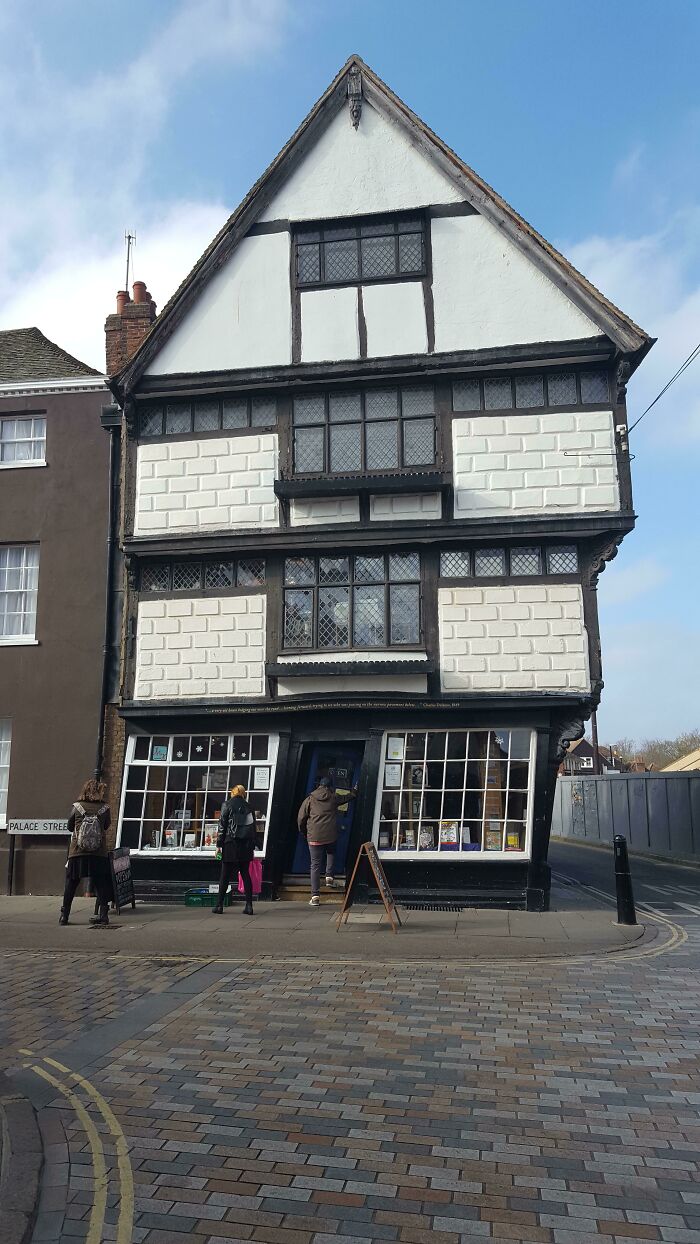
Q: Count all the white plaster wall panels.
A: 12